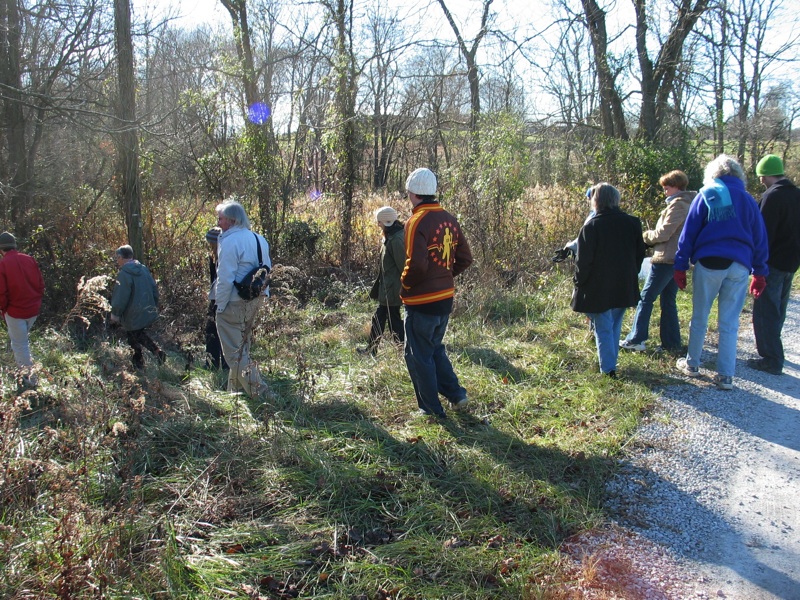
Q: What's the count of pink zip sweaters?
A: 0